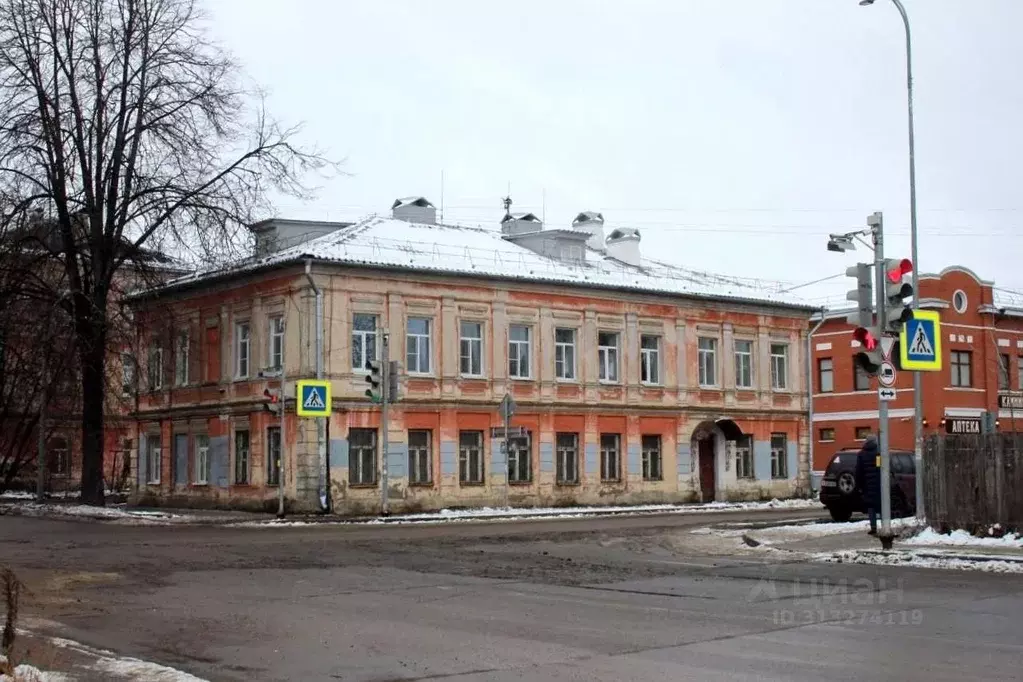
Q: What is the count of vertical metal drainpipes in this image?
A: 2